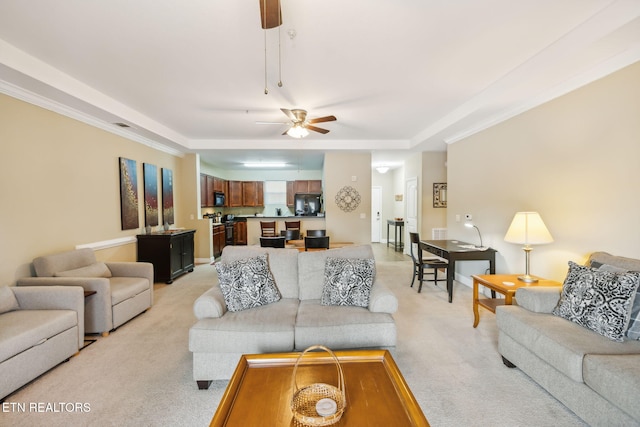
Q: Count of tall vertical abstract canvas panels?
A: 3